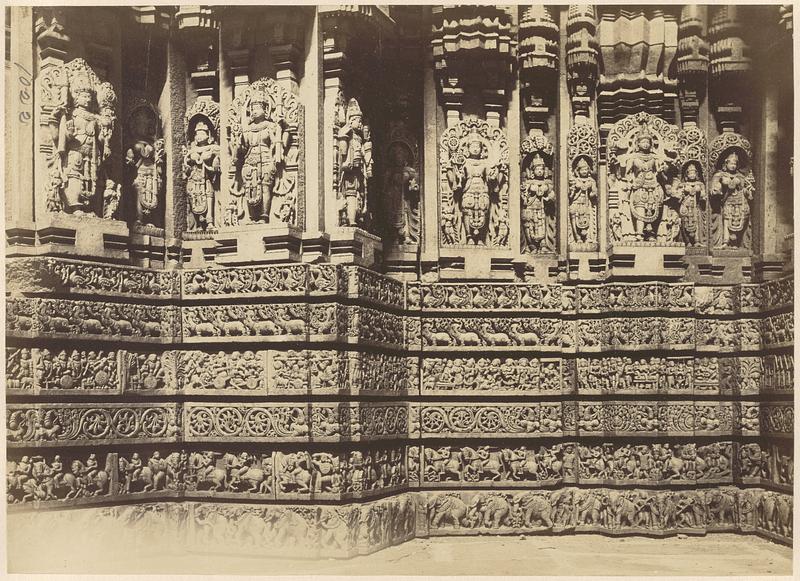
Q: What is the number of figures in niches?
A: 12